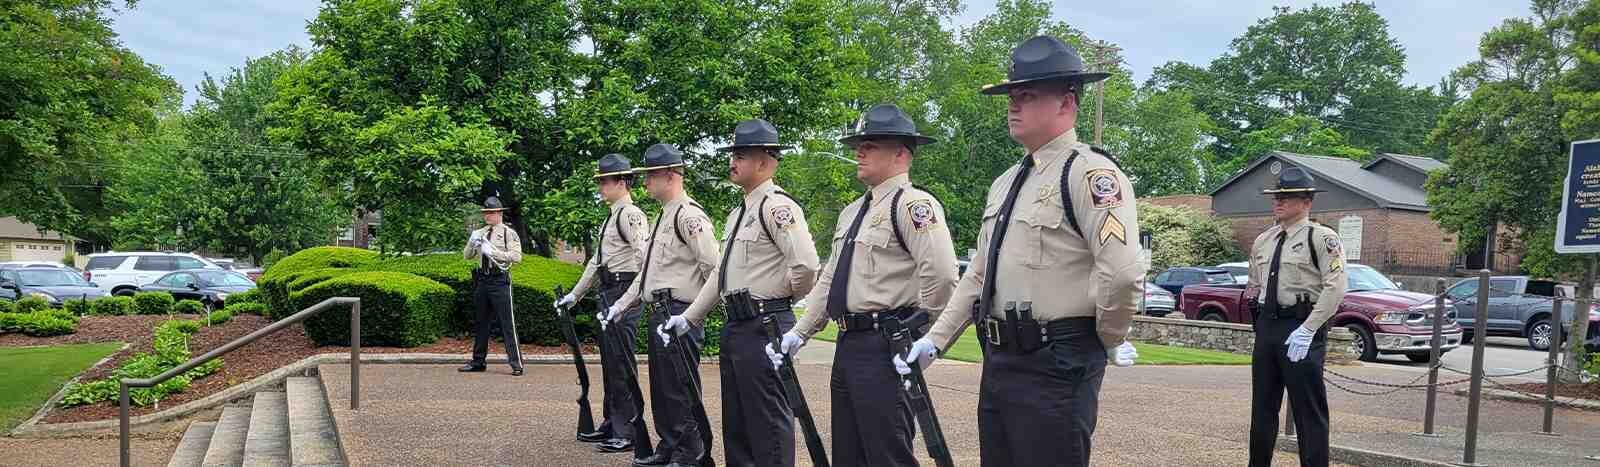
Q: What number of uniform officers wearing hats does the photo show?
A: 7